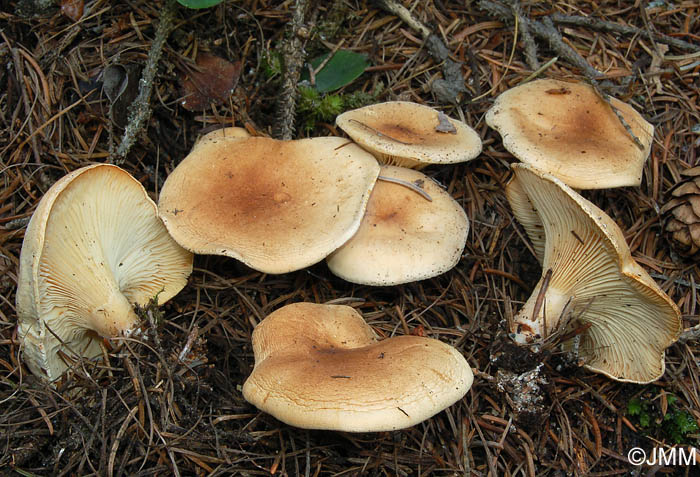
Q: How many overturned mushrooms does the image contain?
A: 2